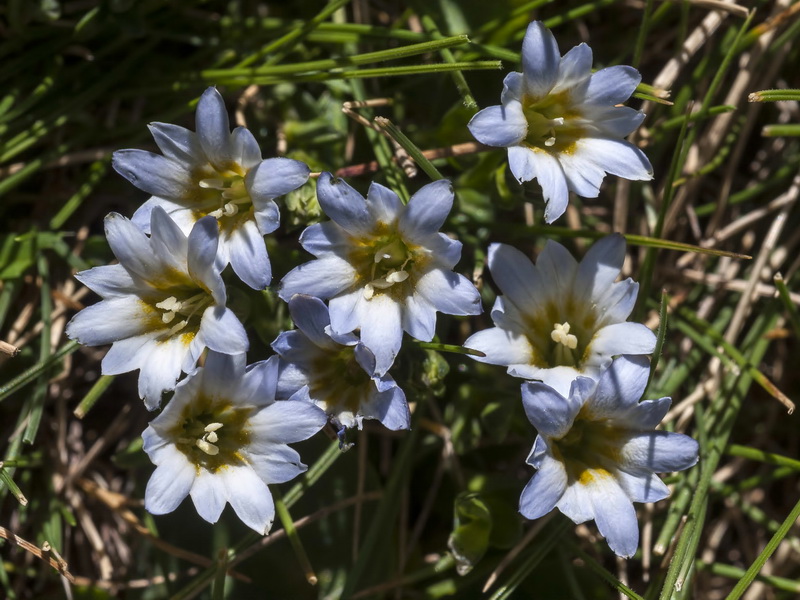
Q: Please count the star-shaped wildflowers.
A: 8